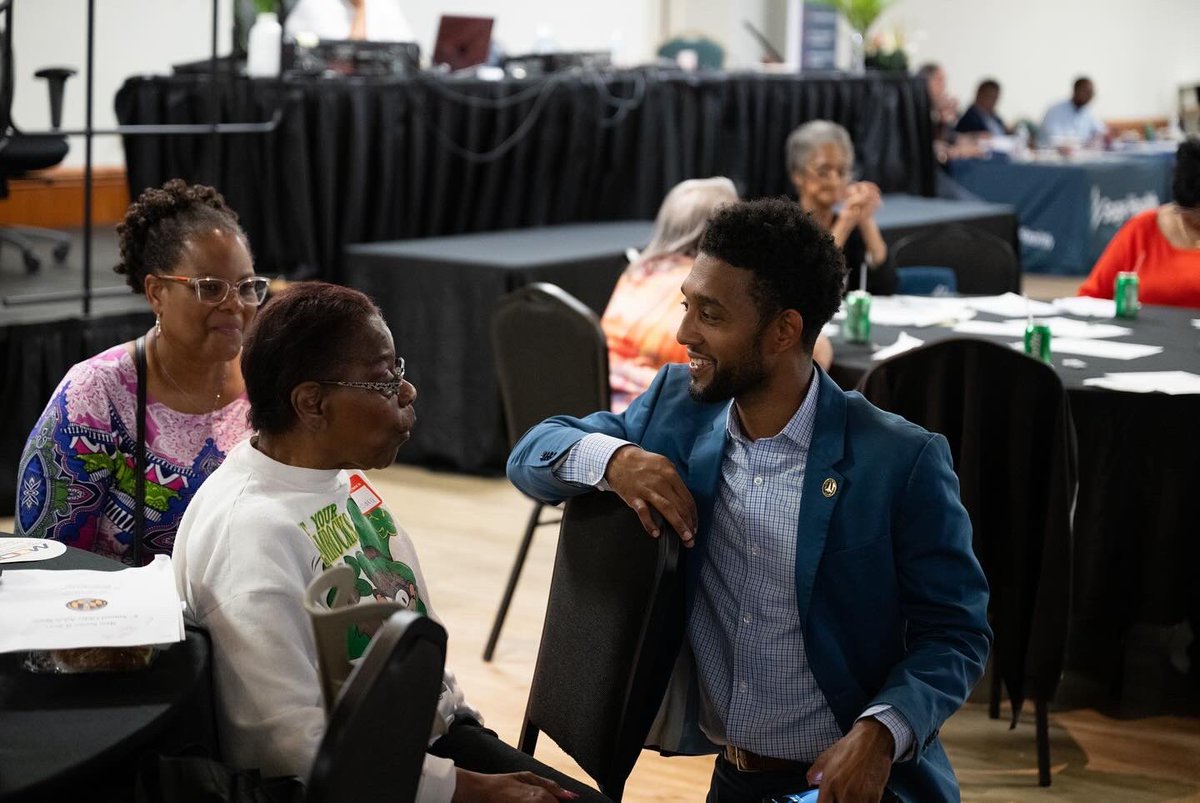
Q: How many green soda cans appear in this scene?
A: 3